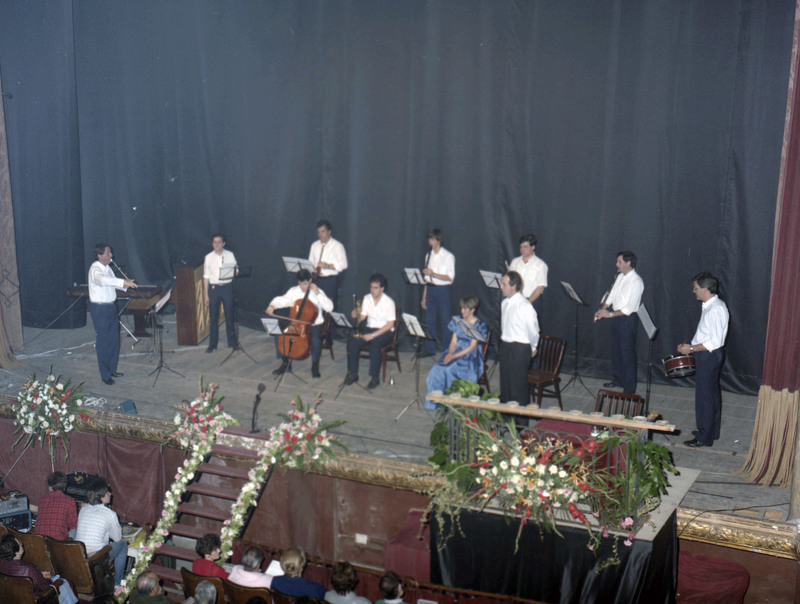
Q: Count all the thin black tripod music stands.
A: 11